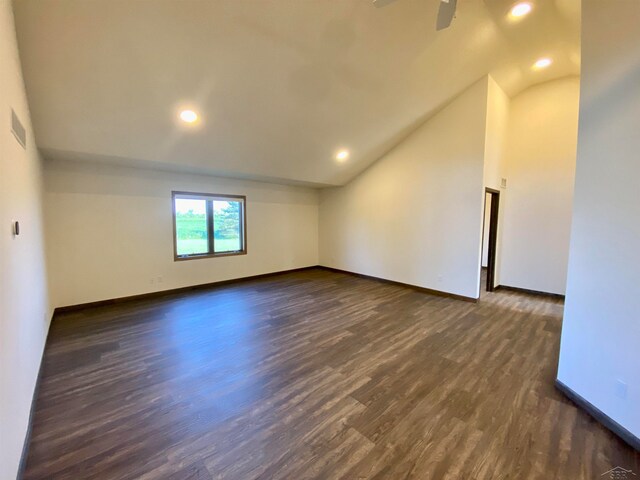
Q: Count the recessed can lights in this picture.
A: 4